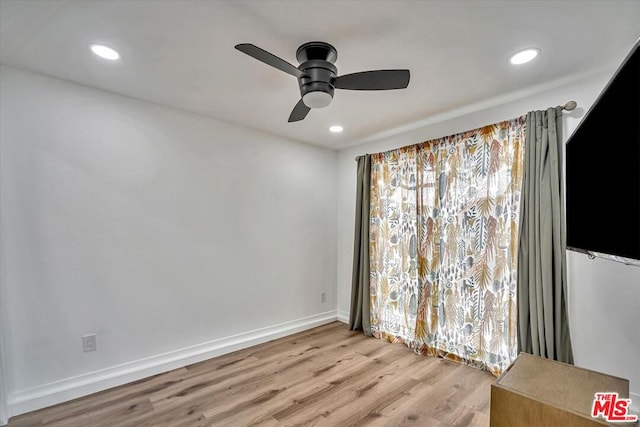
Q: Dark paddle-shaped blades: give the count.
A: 3